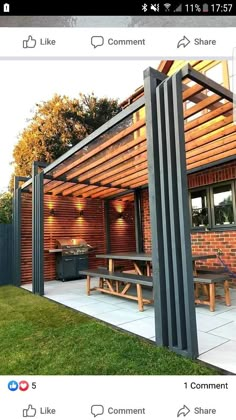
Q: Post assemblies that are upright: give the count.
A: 3